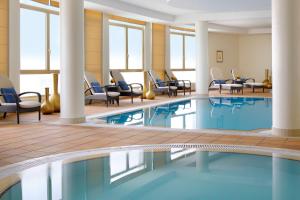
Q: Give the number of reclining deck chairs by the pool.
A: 7